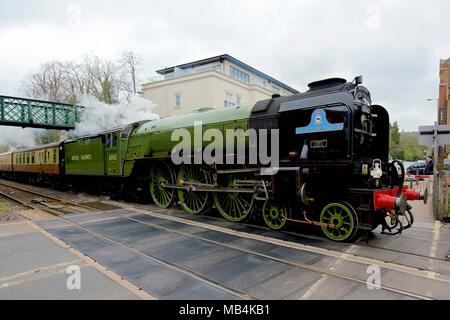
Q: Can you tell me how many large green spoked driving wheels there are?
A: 3